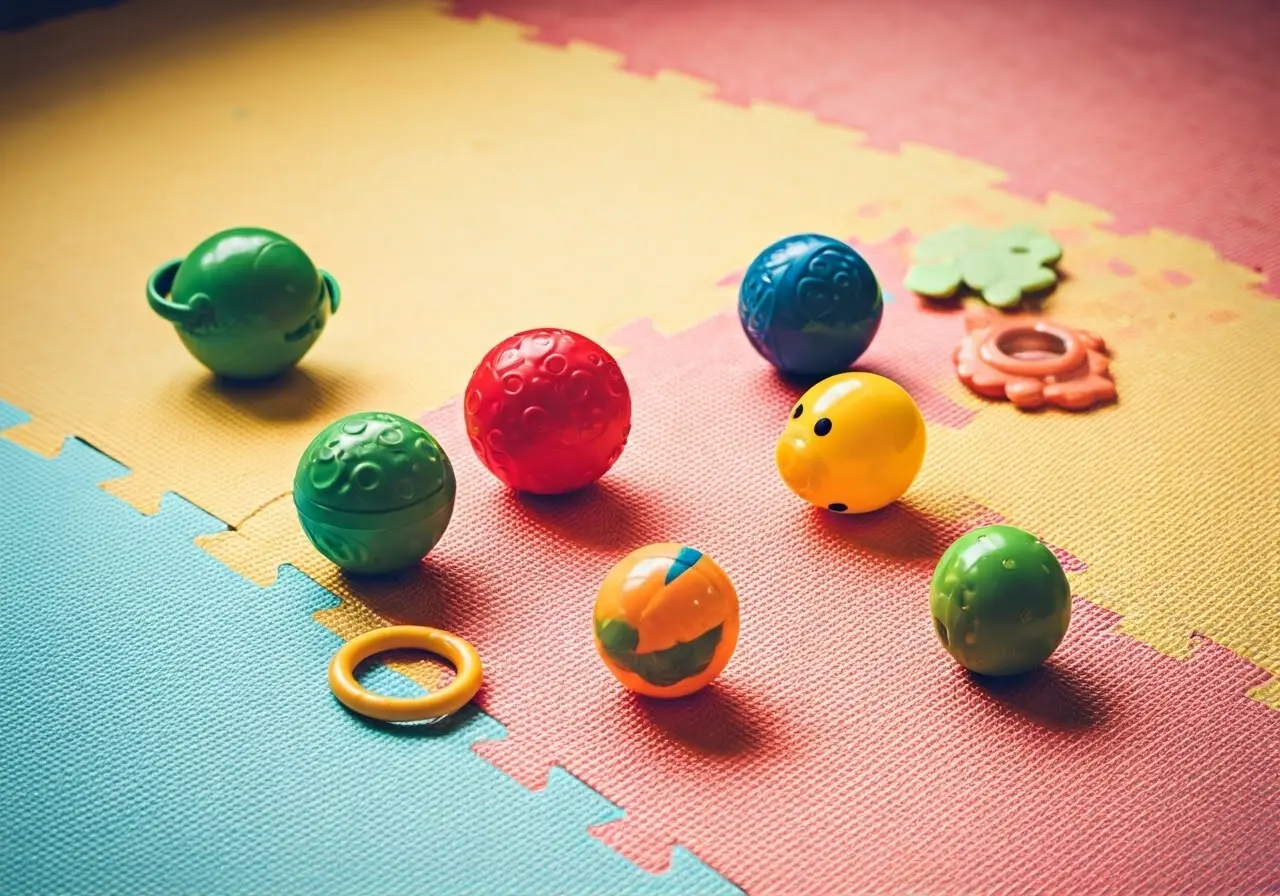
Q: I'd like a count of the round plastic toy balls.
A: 7